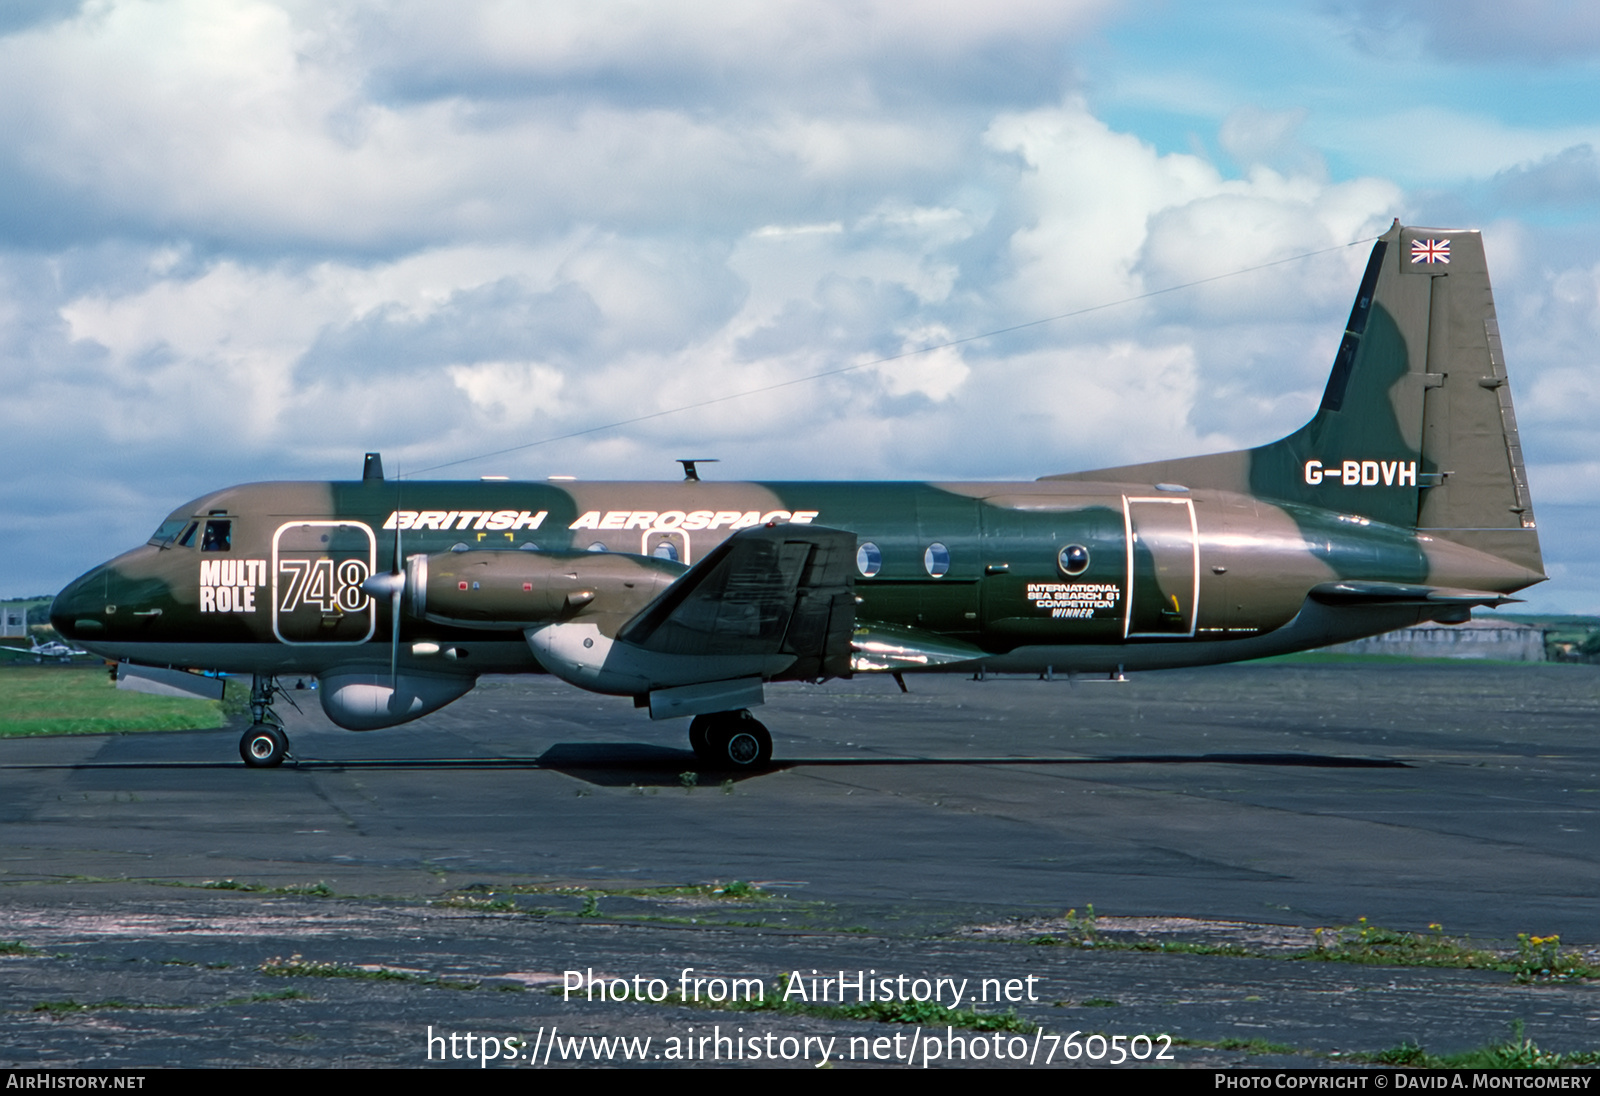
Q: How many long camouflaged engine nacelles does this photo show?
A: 1